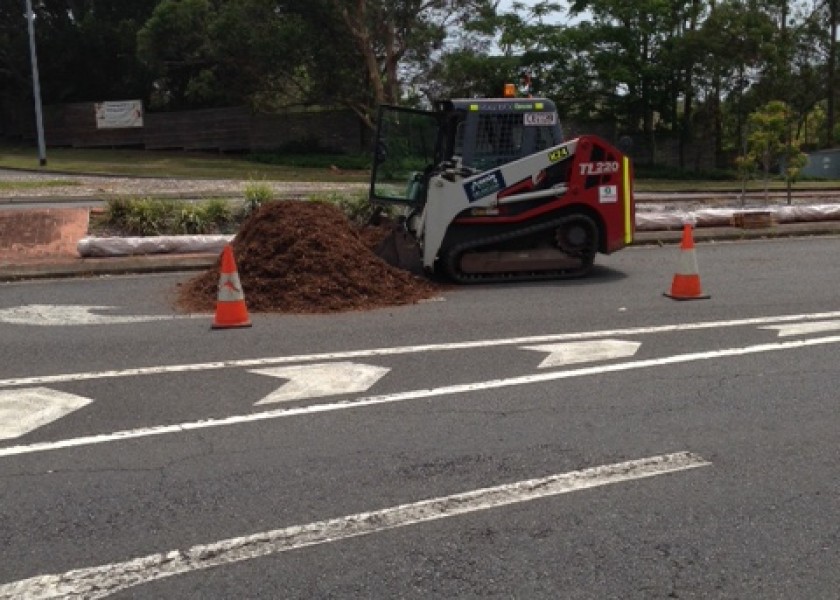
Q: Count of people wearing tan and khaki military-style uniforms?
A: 0